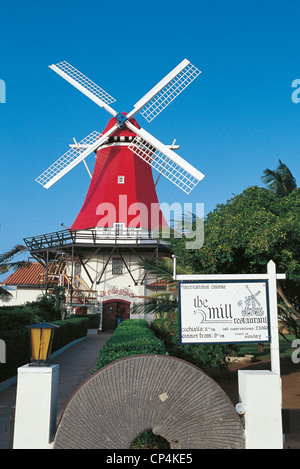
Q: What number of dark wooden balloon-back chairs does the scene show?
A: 0